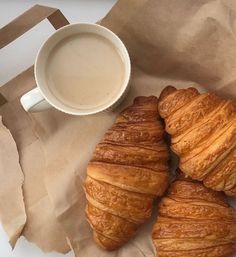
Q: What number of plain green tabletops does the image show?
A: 0